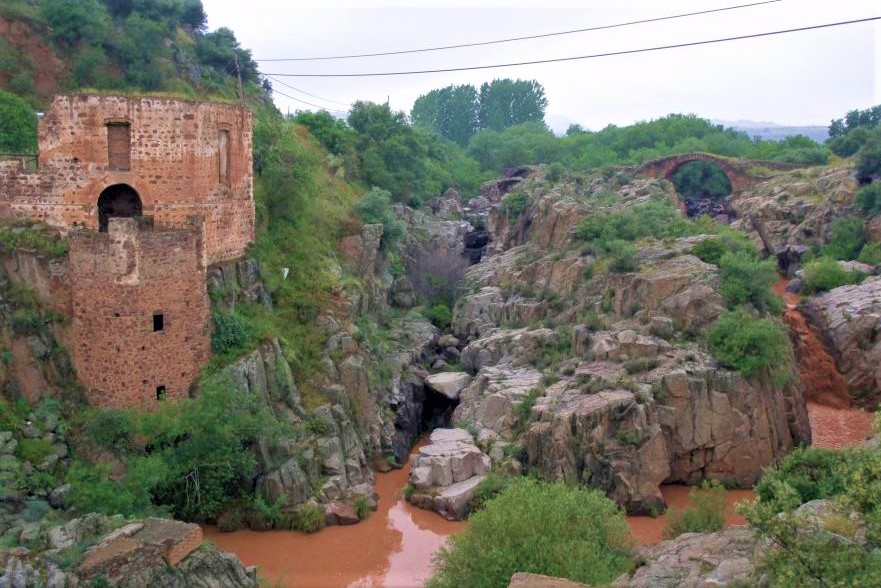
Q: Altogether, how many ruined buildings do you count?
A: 1